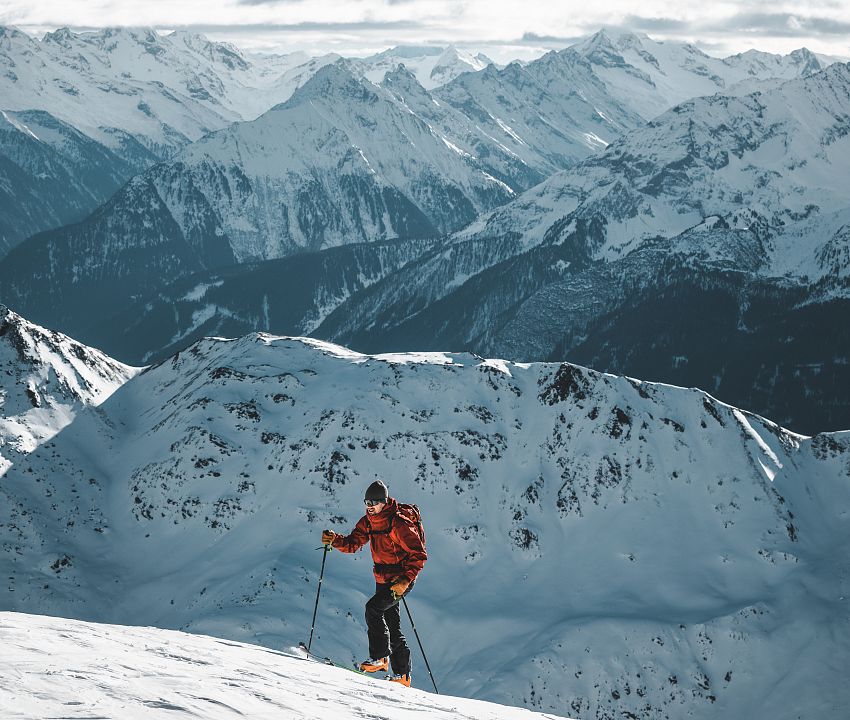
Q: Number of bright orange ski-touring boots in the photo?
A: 2